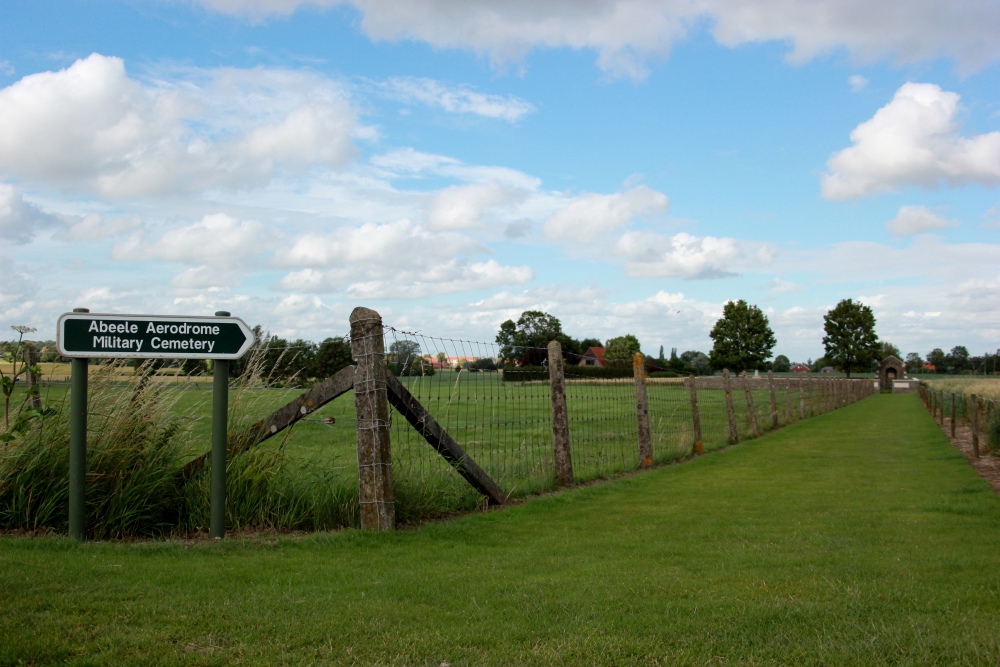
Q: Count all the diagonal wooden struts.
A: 2